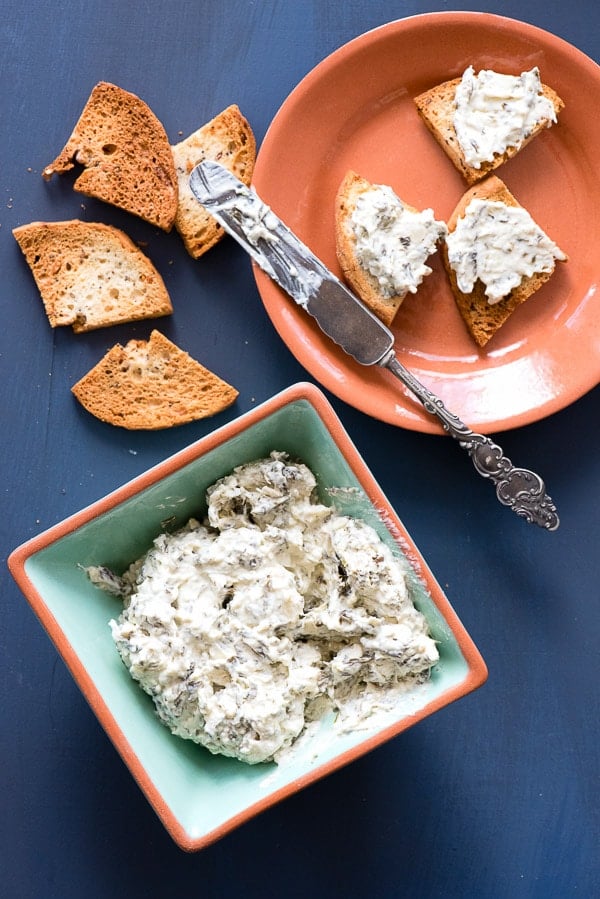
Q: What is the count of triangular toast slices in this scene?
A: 7